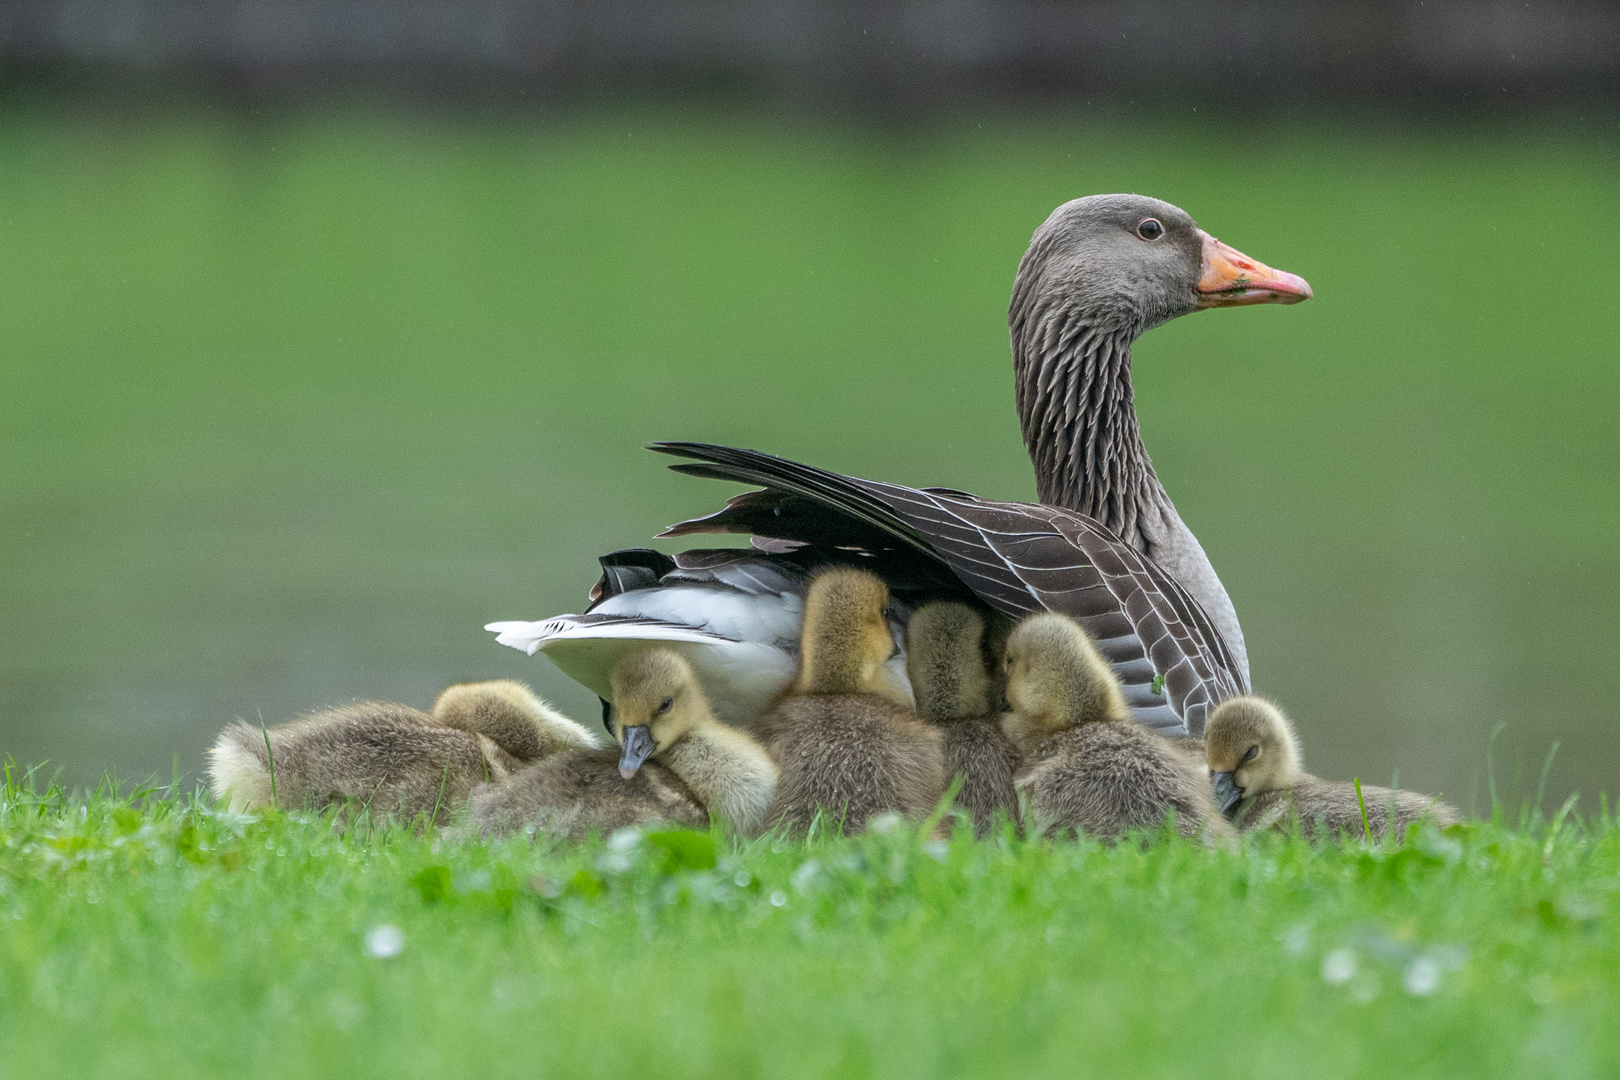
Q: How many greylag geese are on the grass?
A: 7